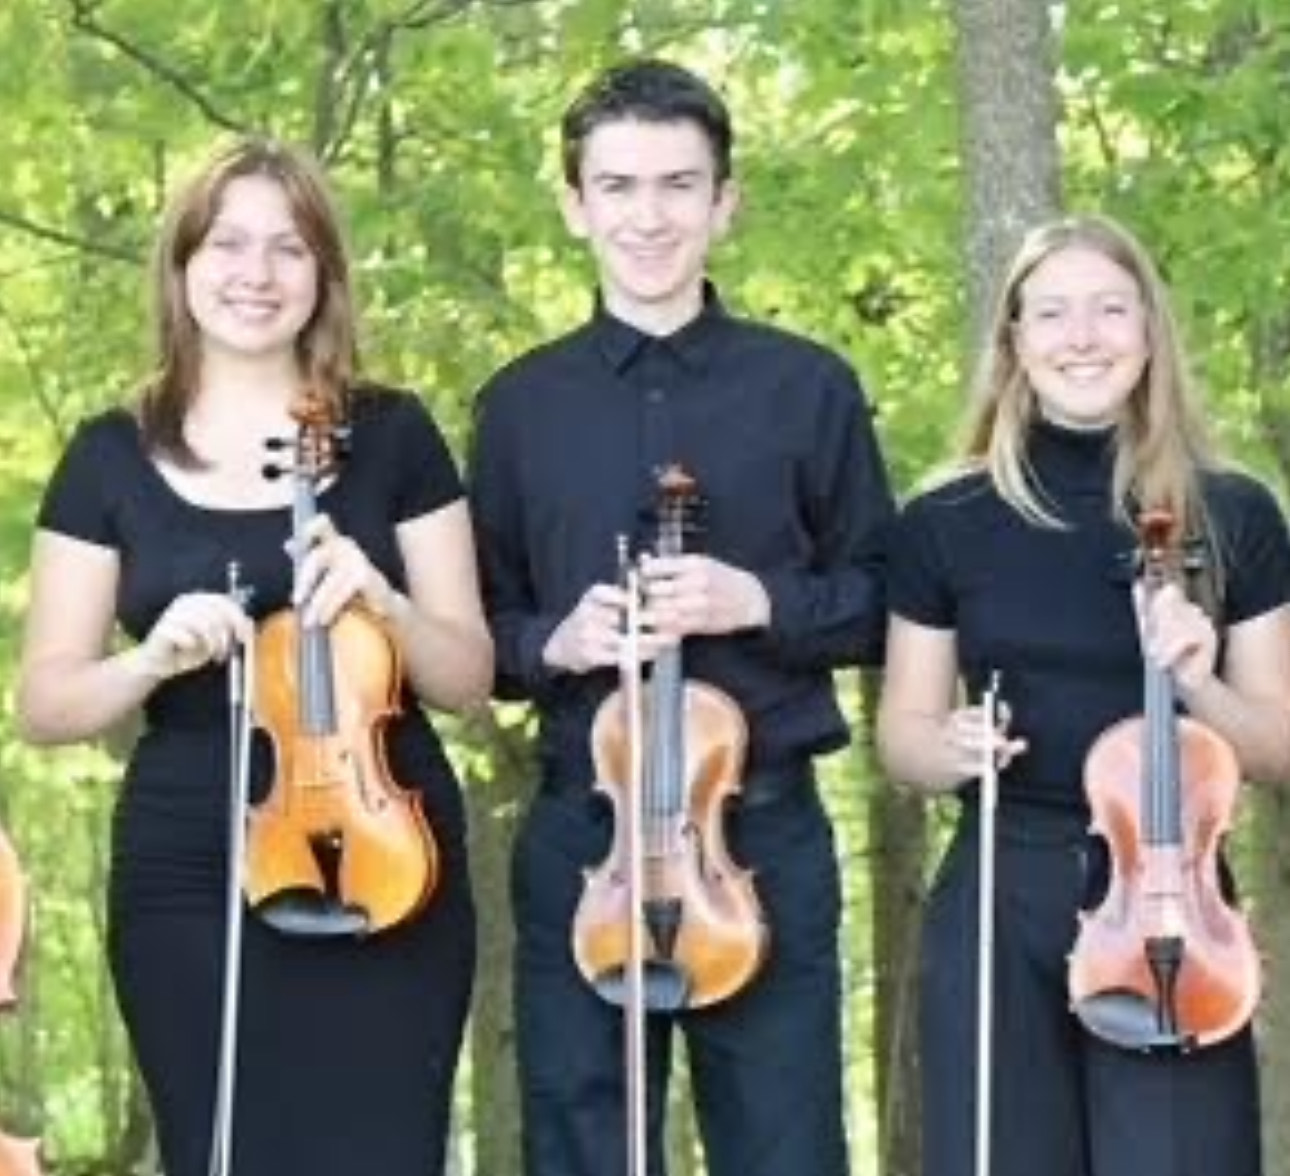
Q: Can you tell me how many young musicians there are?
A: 3